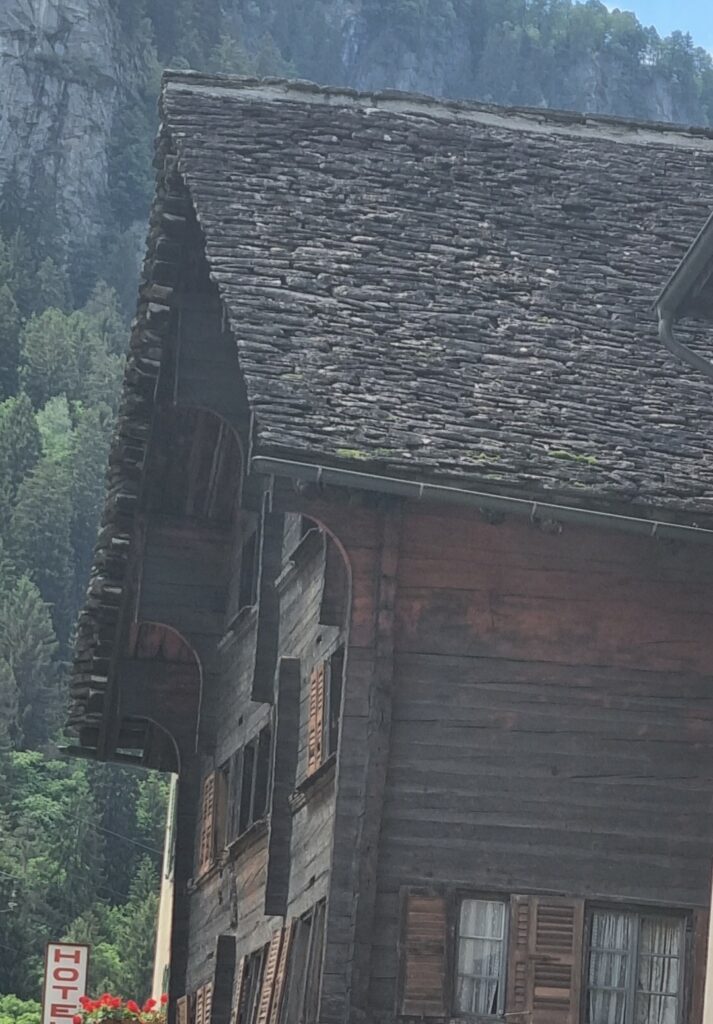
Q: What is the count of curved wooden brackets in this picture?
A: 4